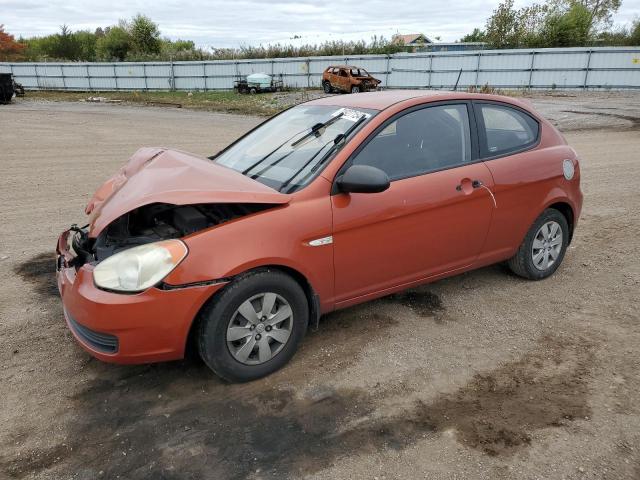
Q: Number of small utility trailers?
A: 1